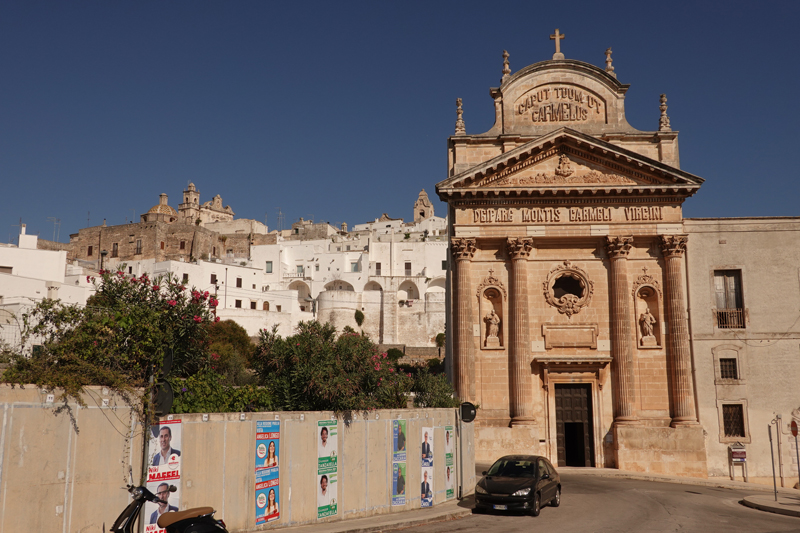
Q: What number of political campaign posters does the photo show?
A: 12